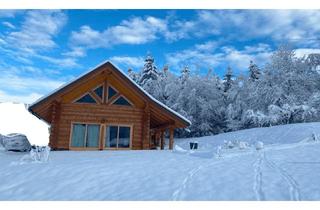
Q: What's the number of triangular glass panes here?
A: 4